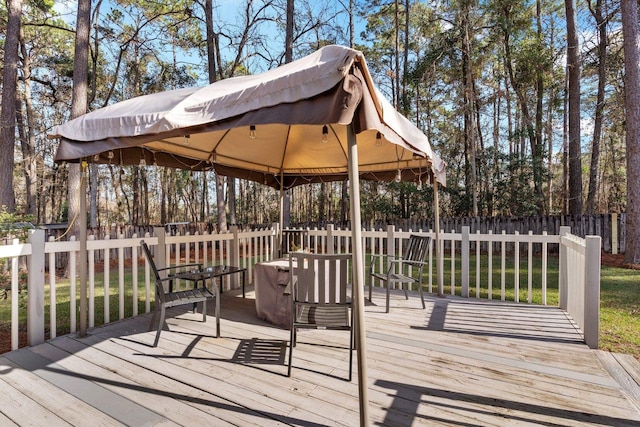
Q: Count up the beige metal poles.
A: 4